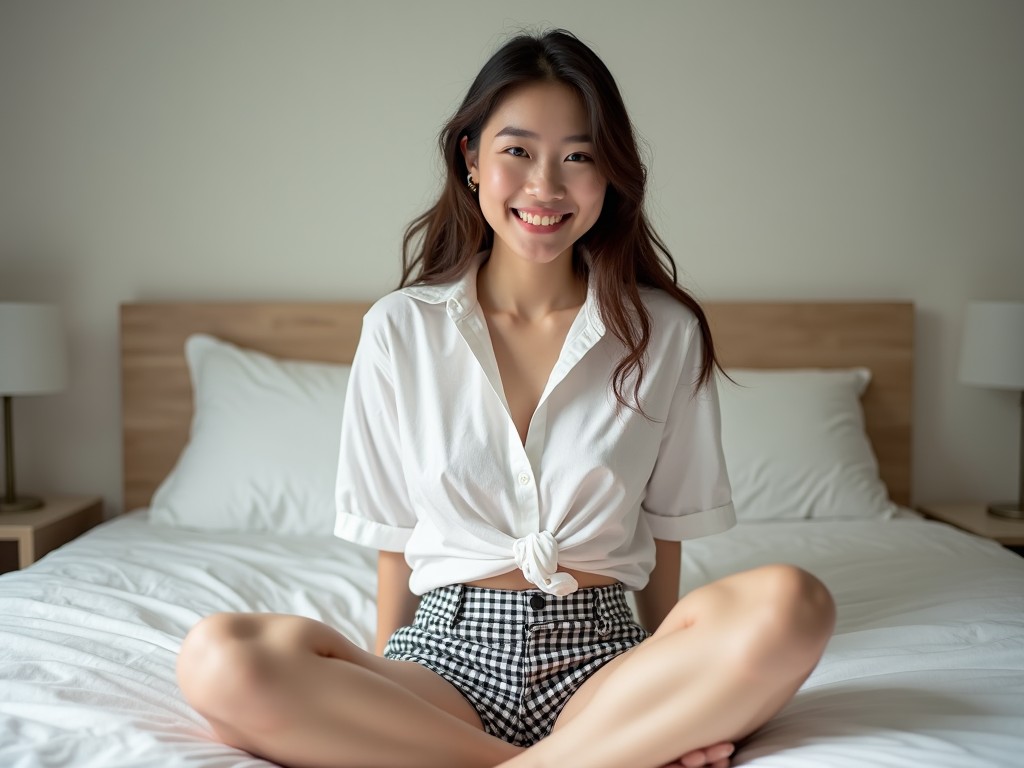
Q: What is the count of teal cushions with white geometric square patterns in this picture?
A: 0